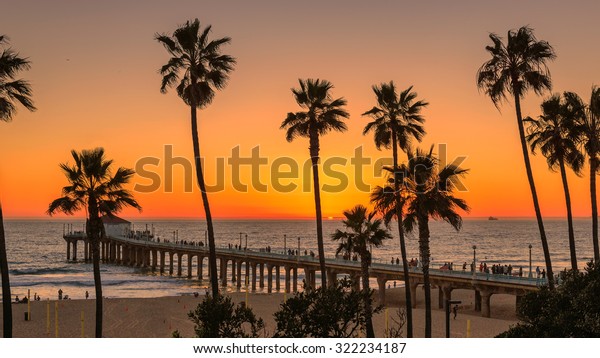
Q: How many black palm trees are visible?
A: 10